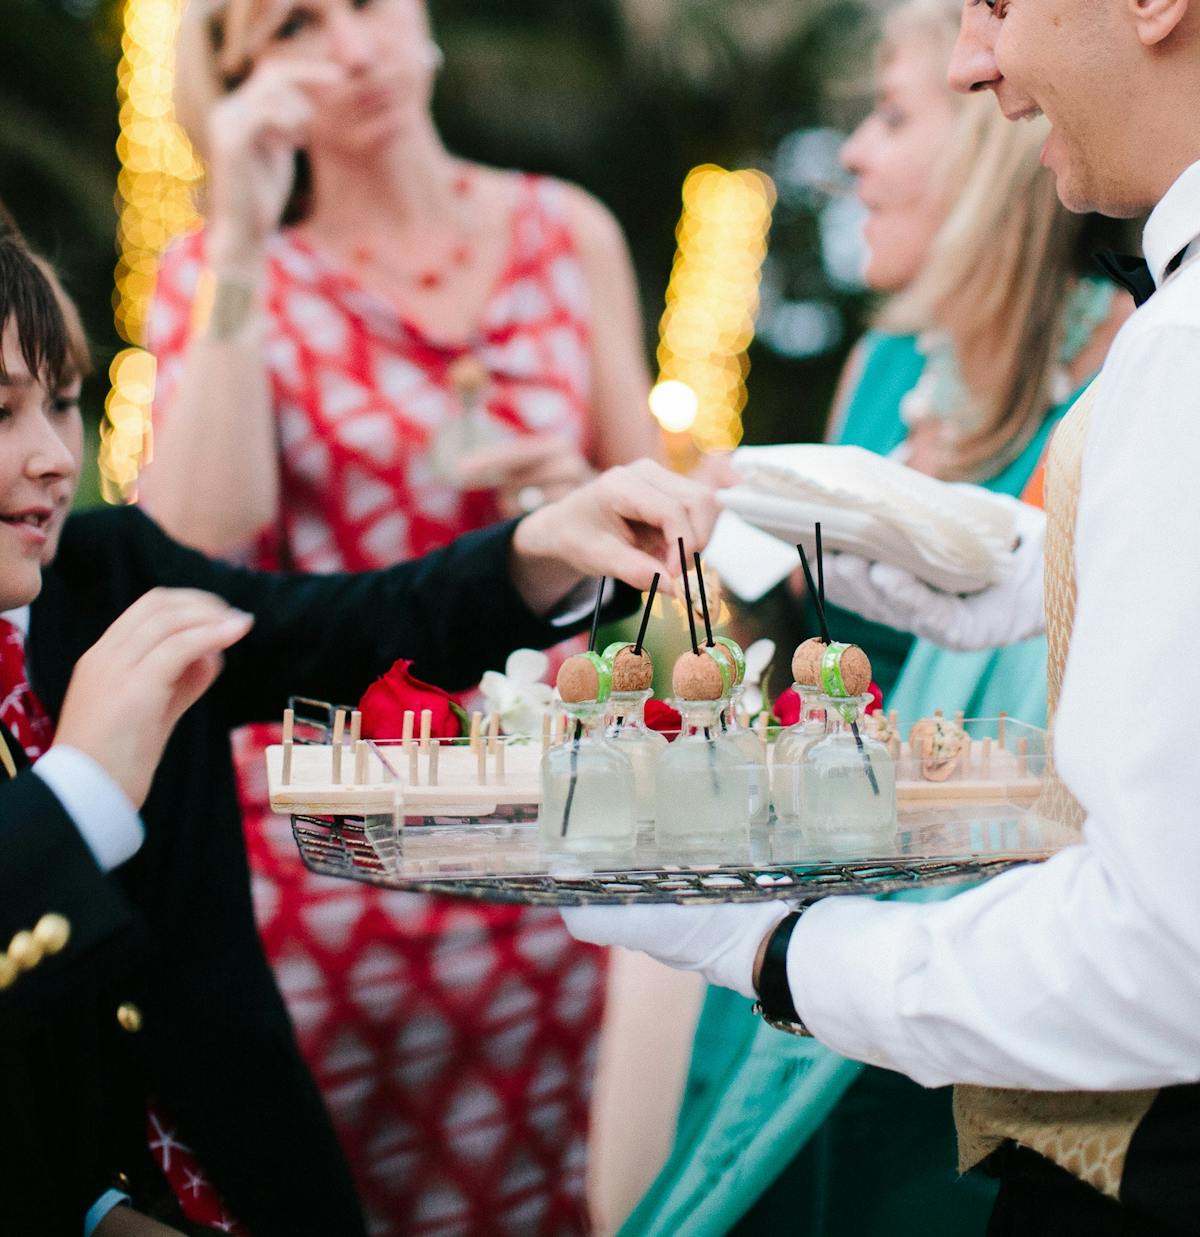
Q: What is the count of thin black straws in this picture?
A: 6